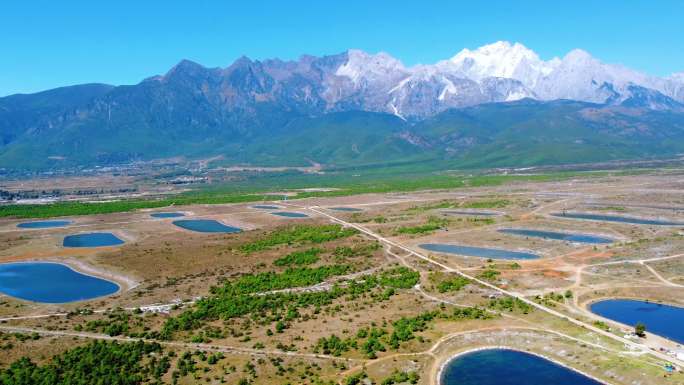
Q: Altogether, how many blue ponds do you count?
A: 14